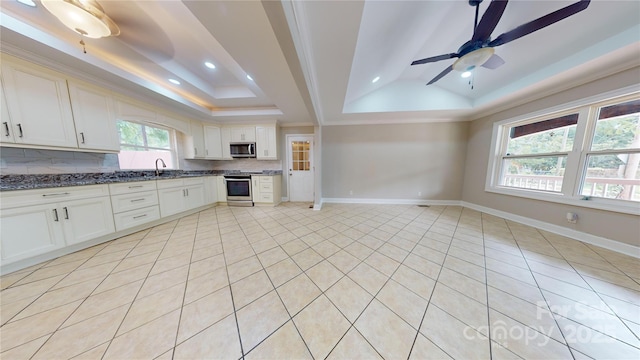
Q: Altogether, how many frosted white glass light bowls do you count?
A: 2